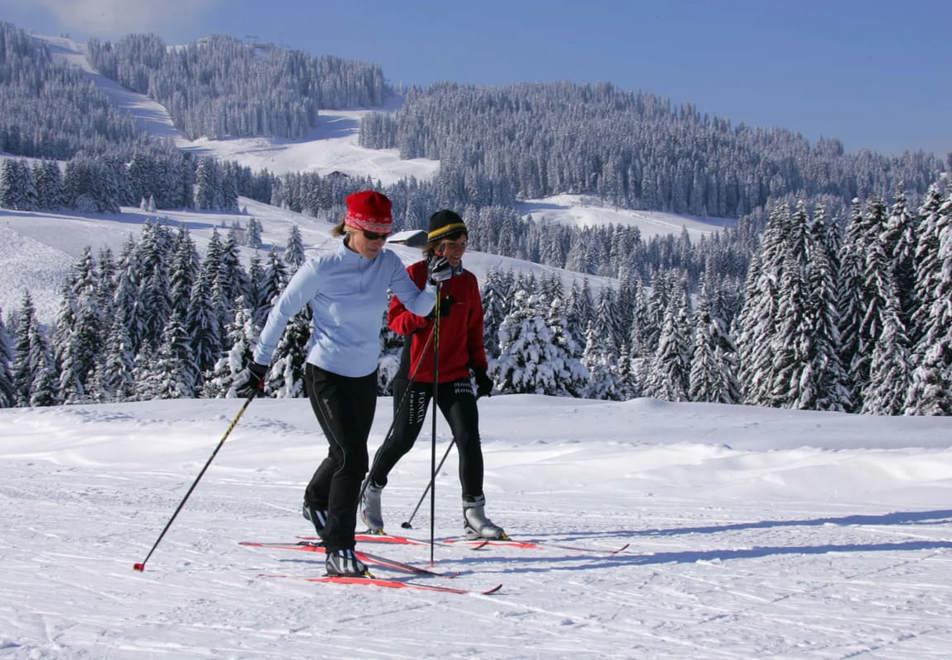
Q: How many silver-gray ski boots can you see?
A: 2